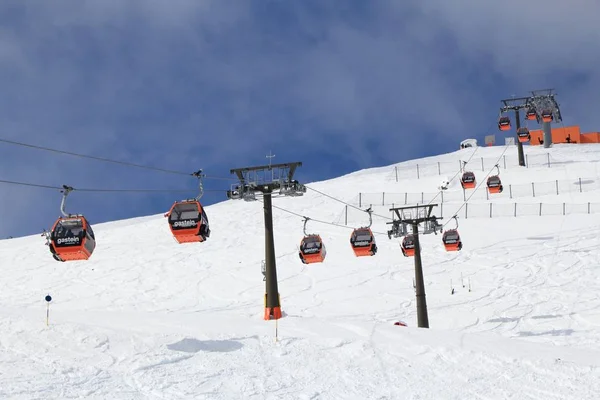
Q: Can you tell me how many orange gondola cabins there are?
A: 12